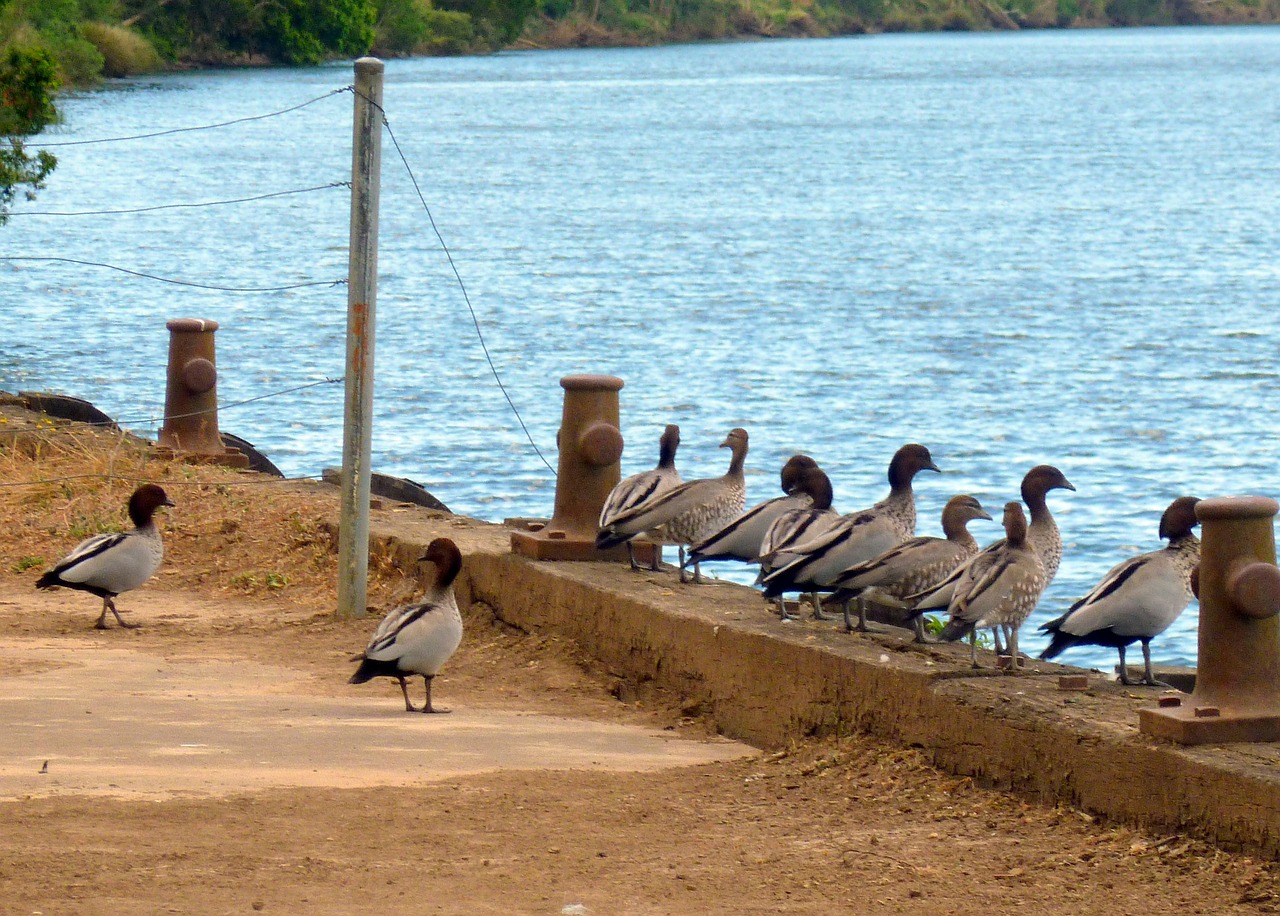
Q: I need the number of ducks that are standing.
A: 11